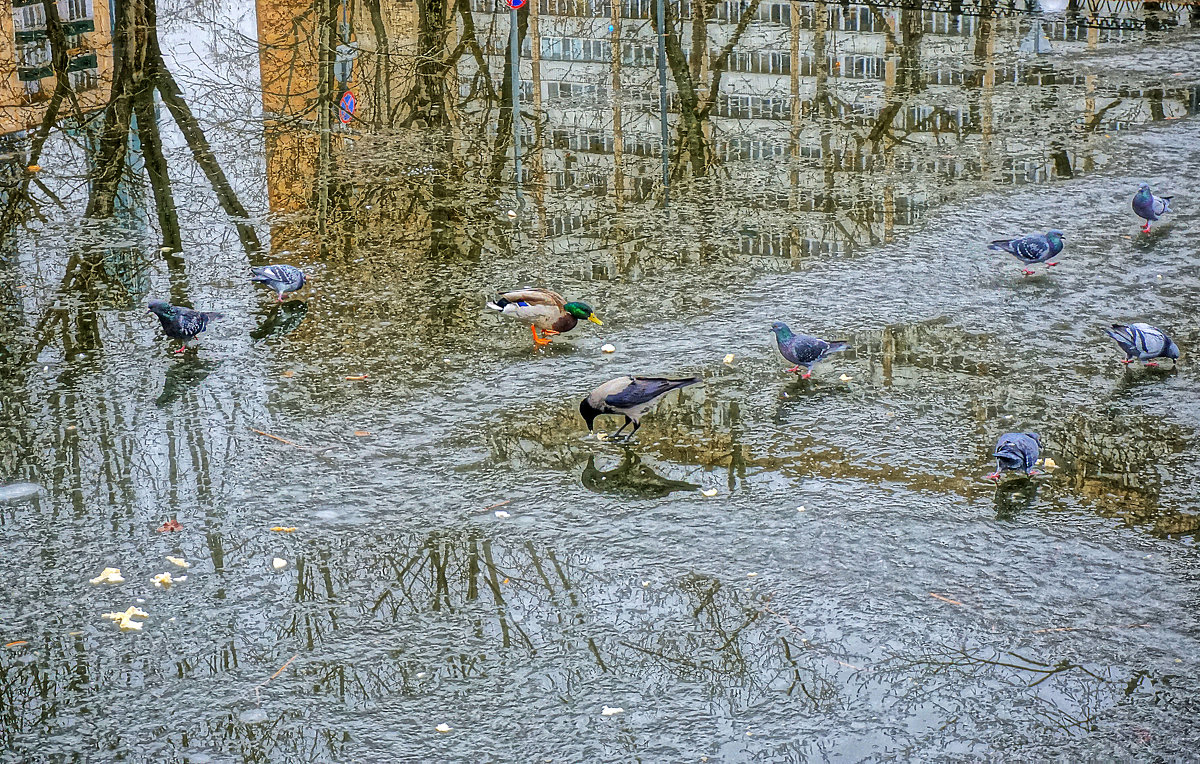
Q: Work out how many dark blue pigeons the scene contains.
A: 7